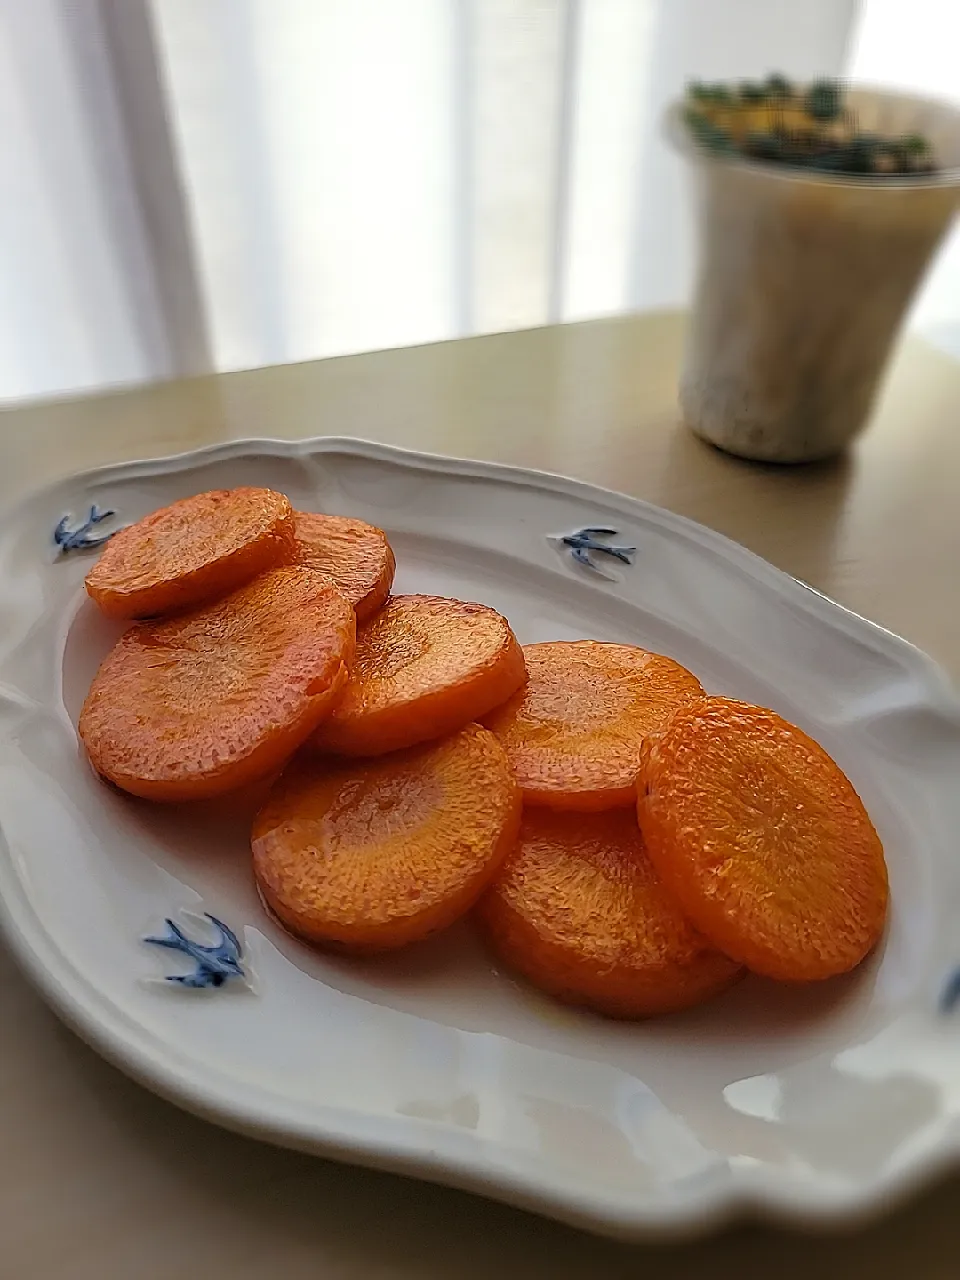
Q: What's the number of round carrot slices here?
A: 8